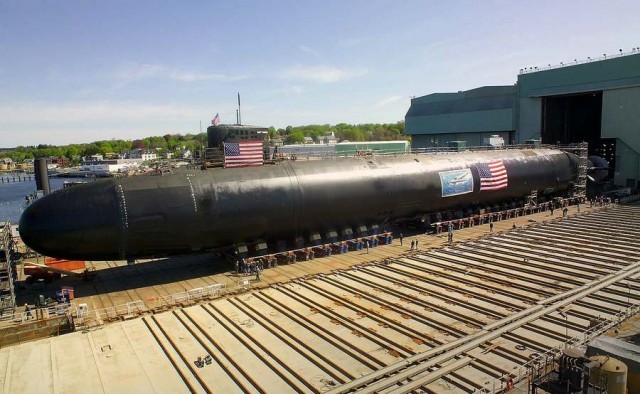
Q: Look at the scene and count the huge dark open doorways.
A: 1